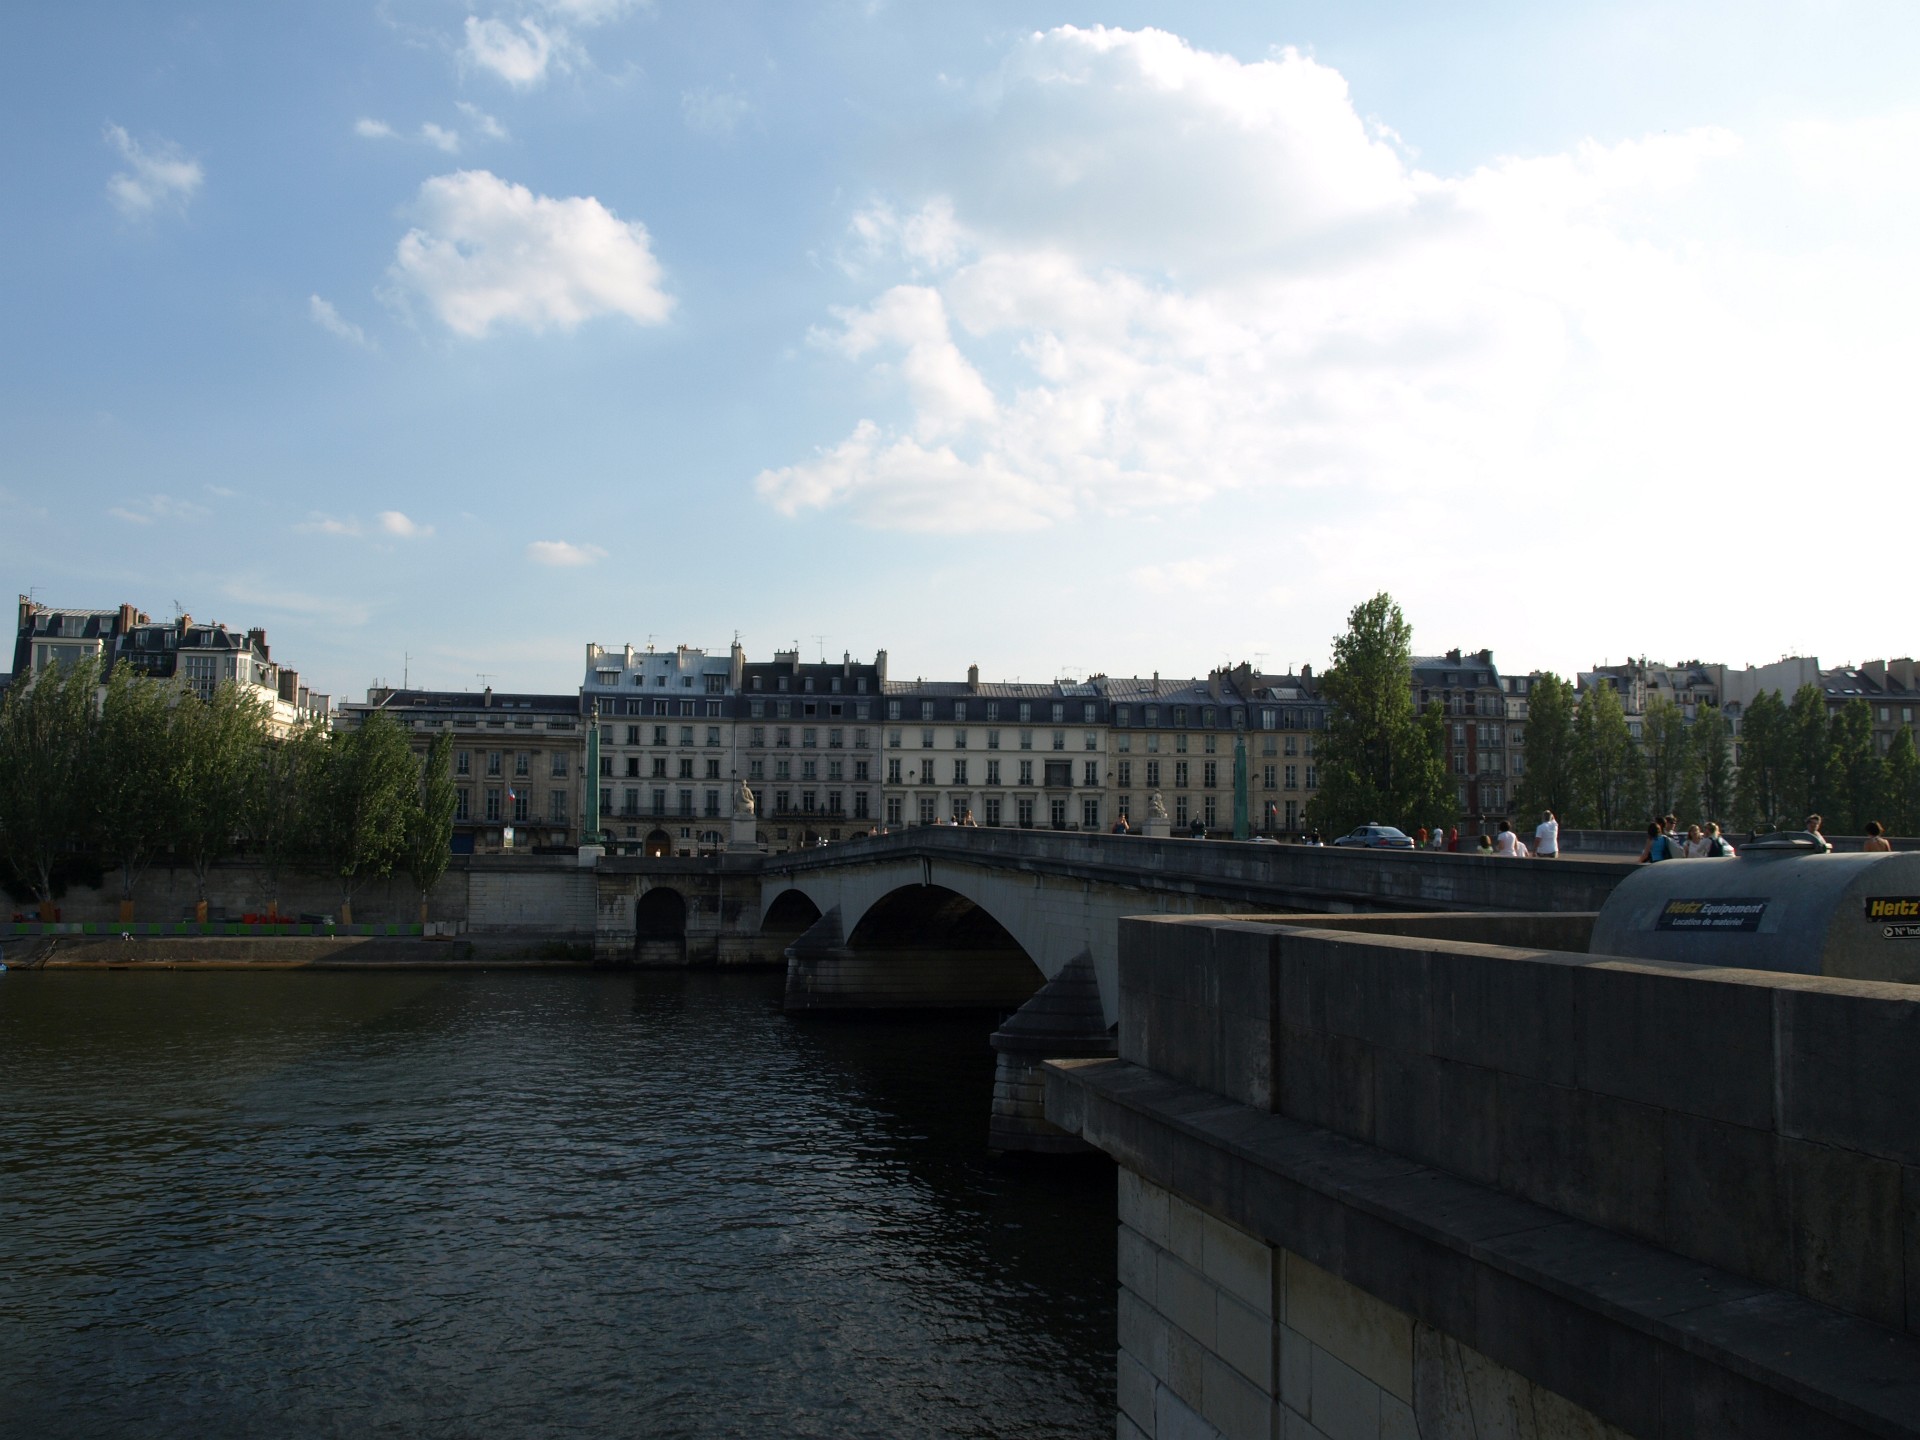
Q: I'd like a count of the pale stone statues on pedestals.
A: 2